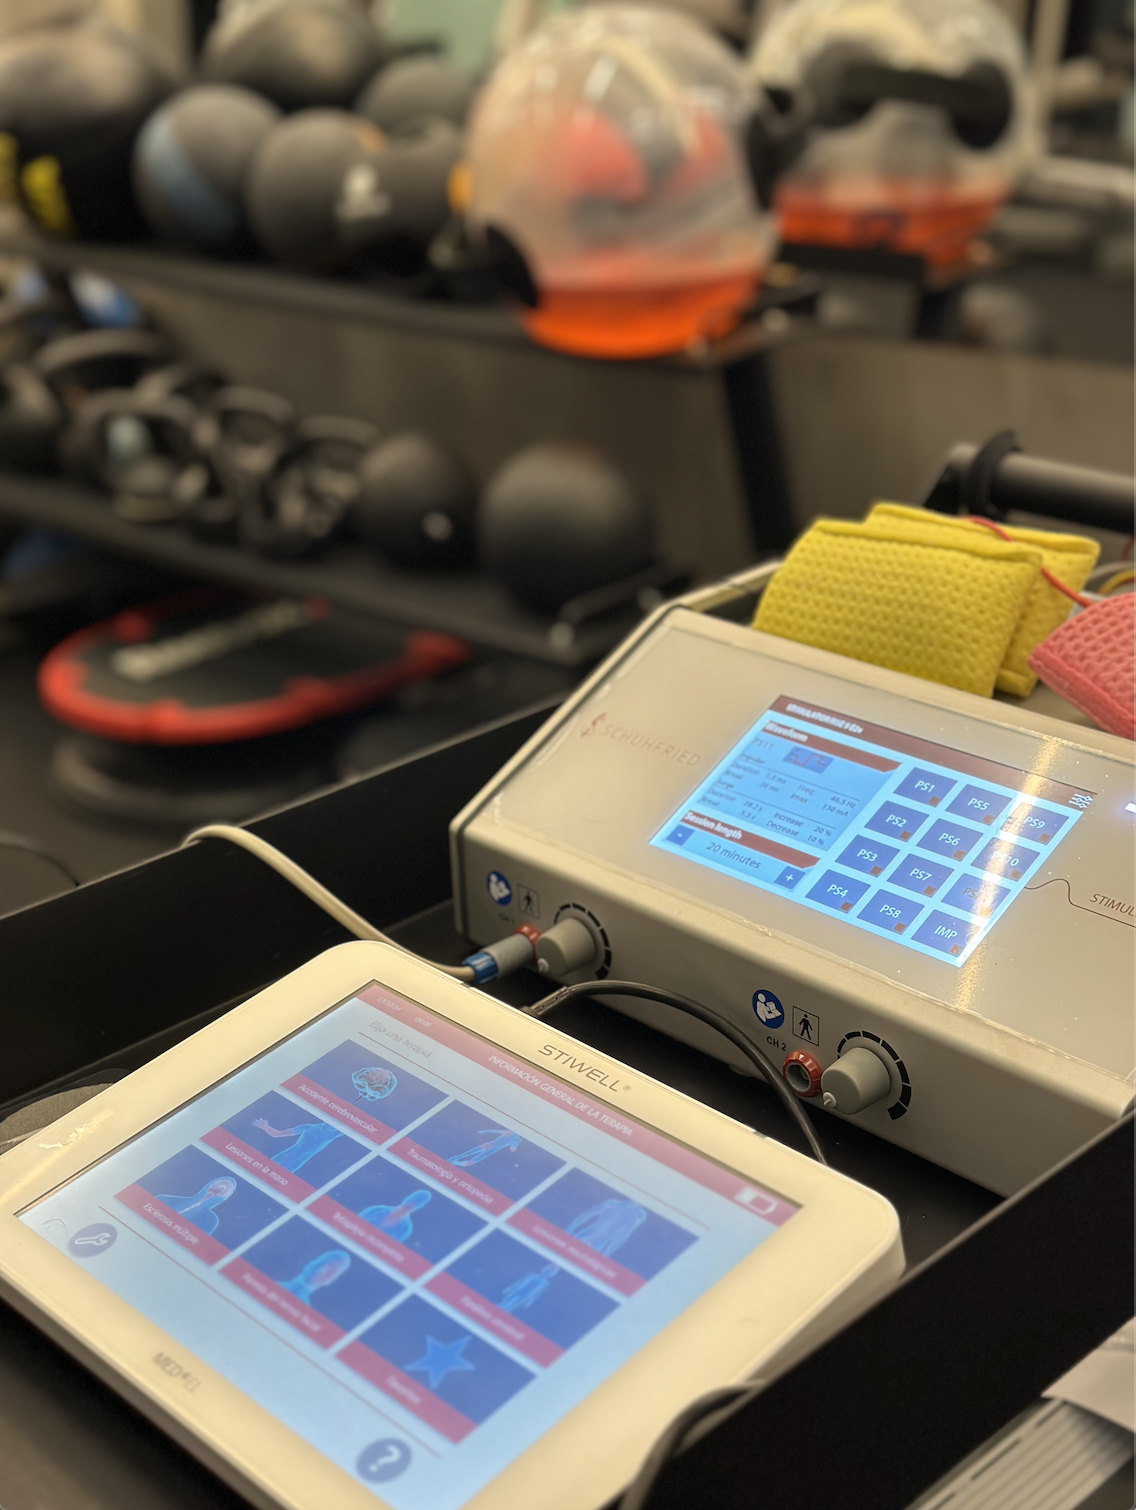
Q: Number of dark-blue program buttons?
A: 12